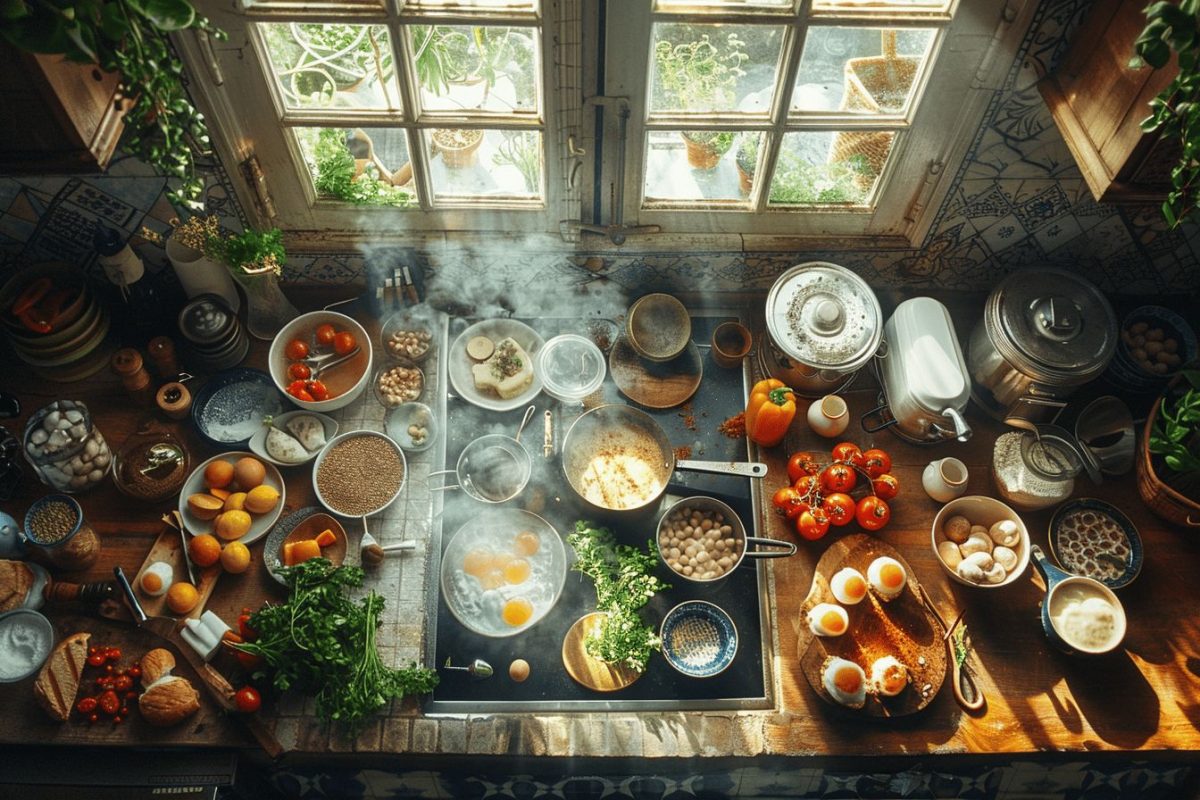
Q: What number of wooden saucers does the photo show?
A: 2